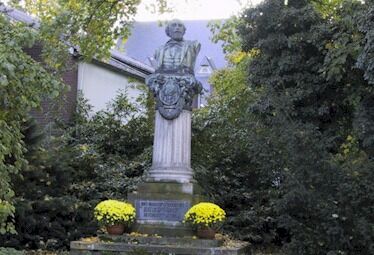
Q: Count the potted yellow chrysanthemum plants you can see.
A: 2